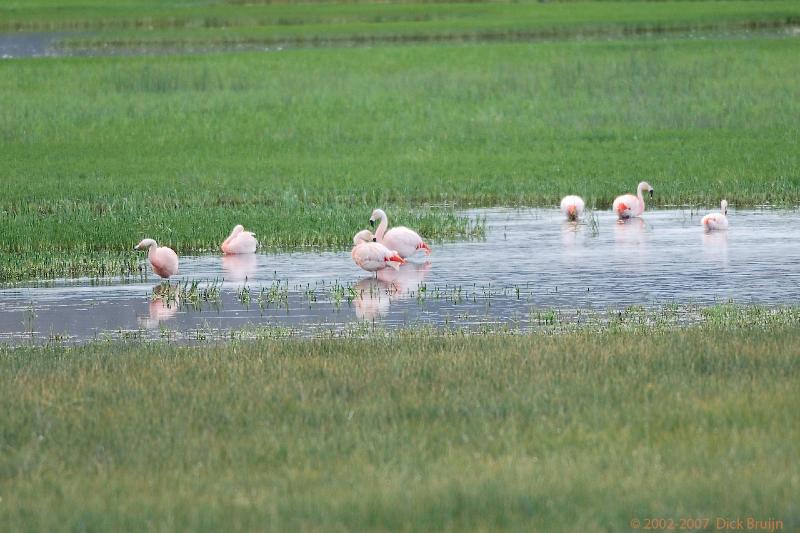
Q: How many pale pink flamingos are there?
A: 7